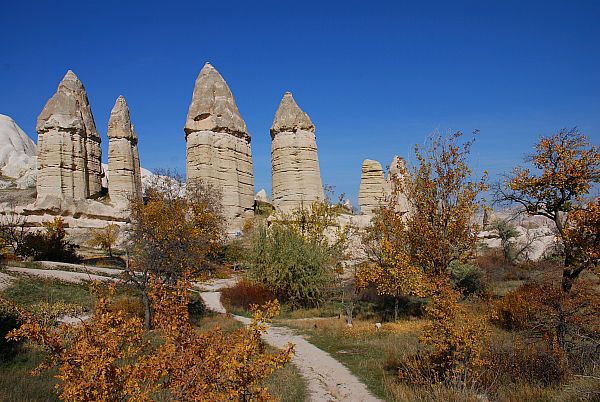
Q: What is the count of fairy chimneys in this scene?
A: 6